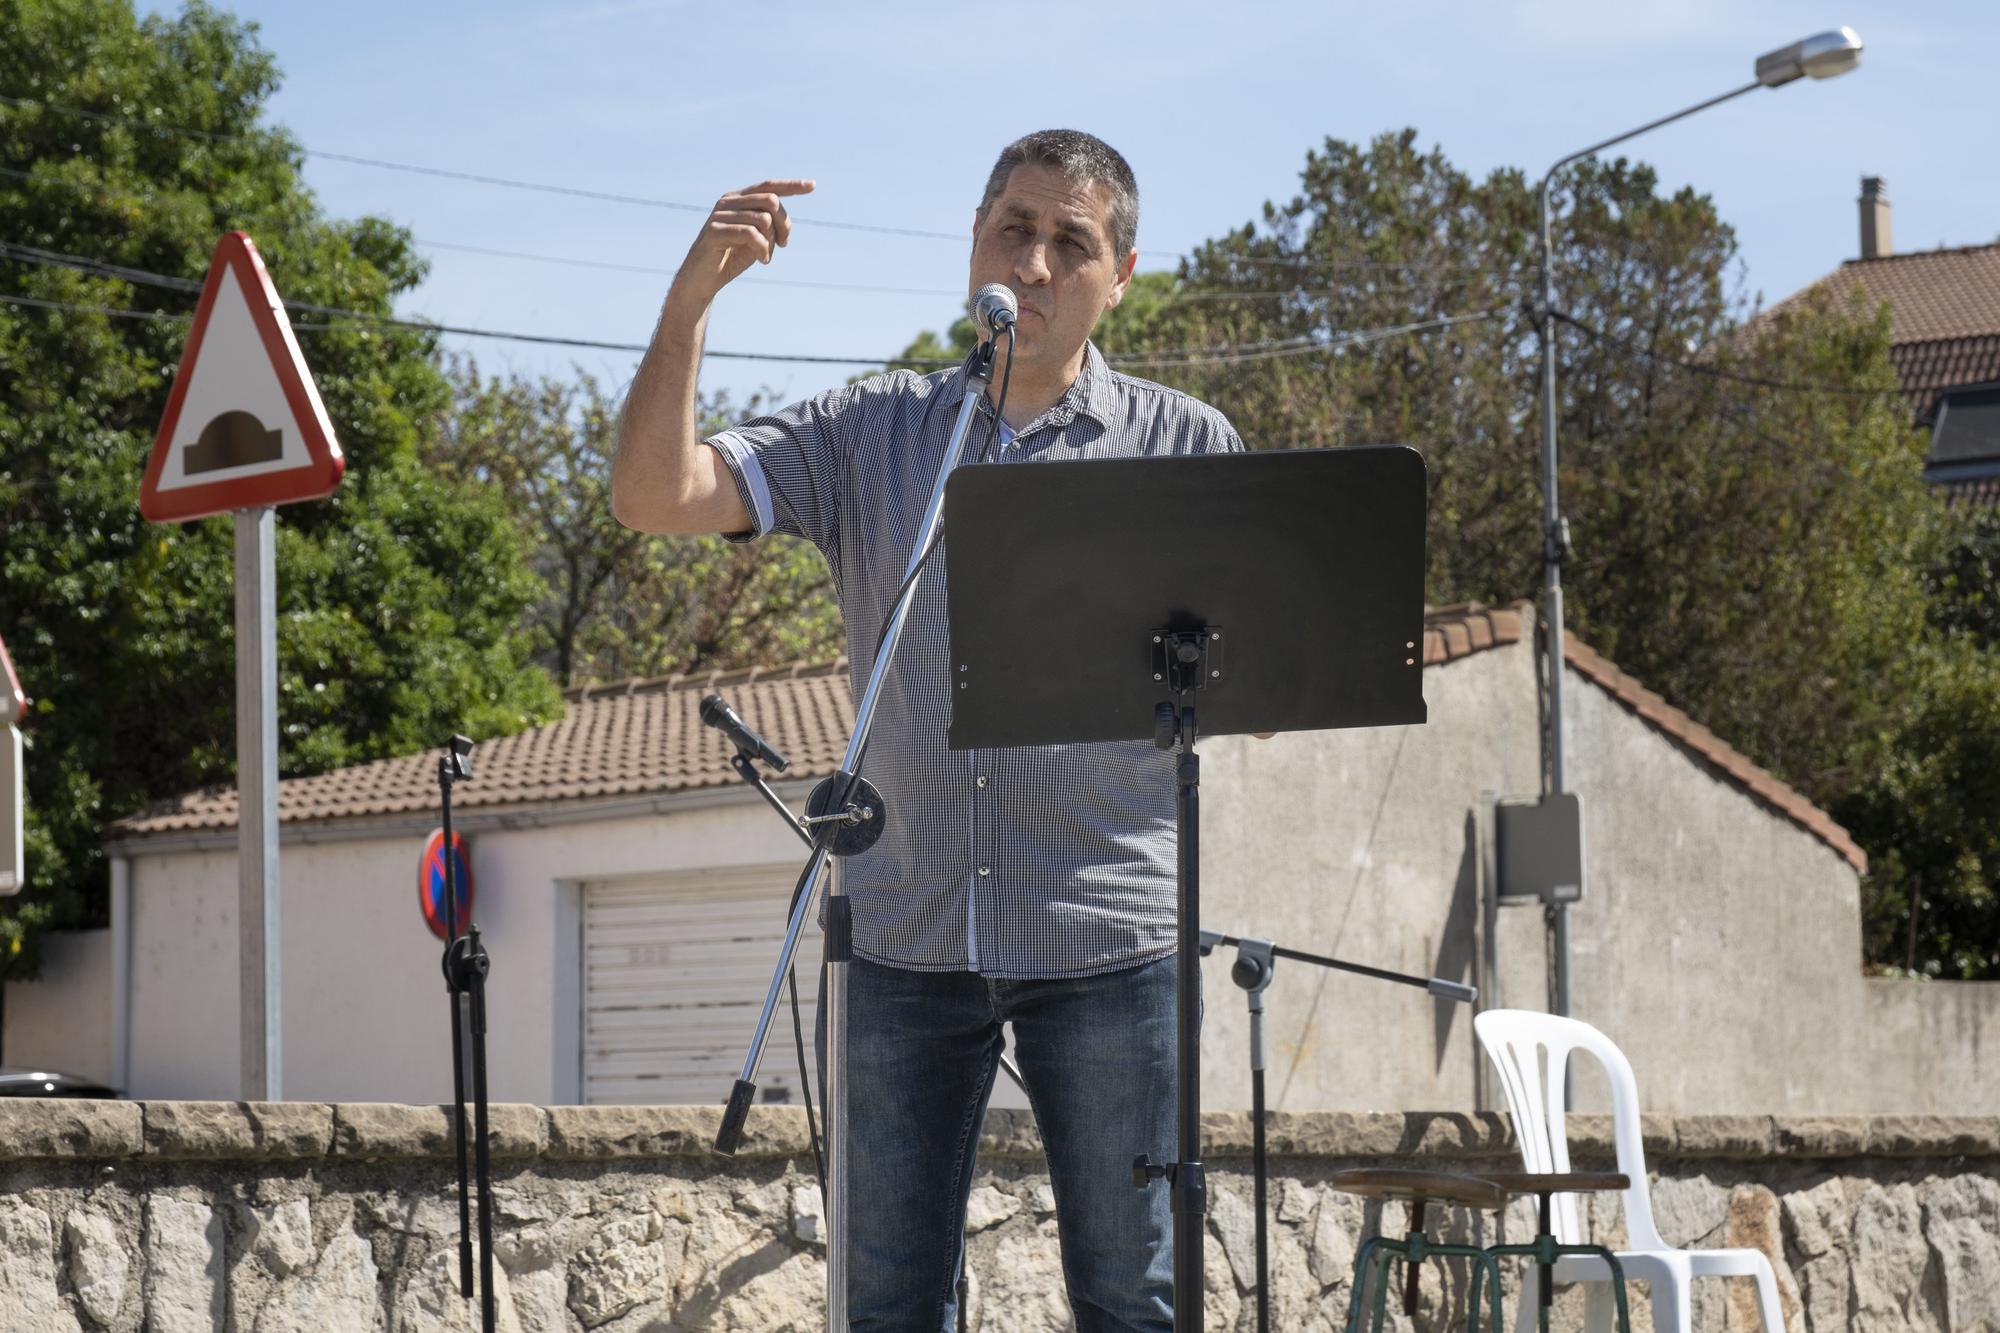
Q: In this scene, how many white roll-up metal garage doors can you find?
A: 1